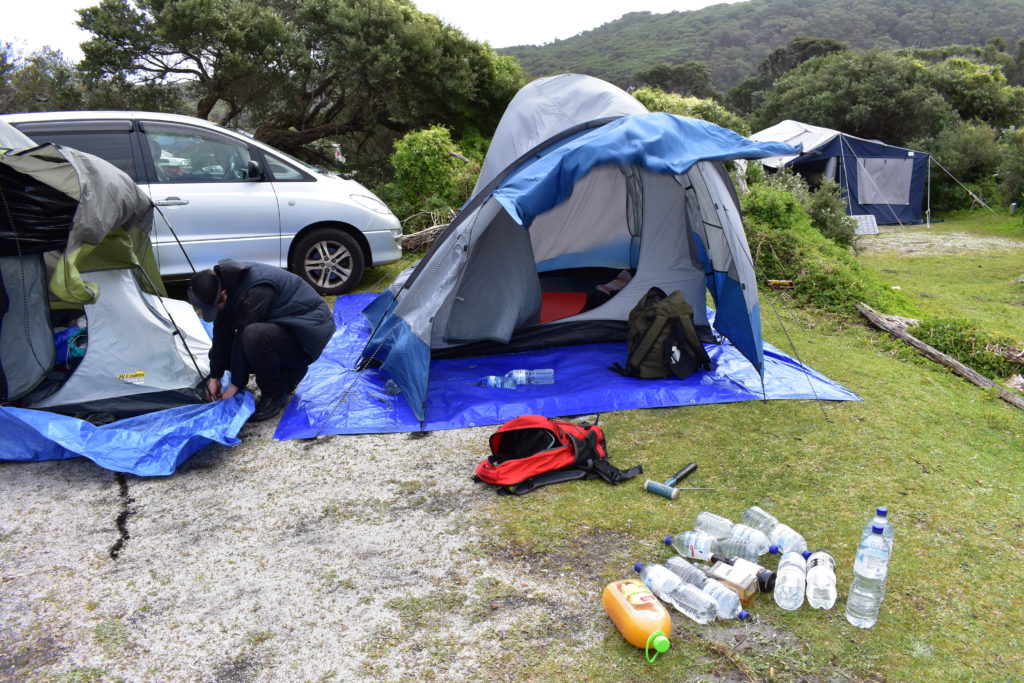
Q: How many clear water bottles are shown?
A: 11